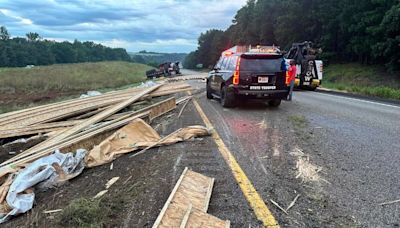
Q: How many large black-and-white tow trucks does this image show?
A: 1